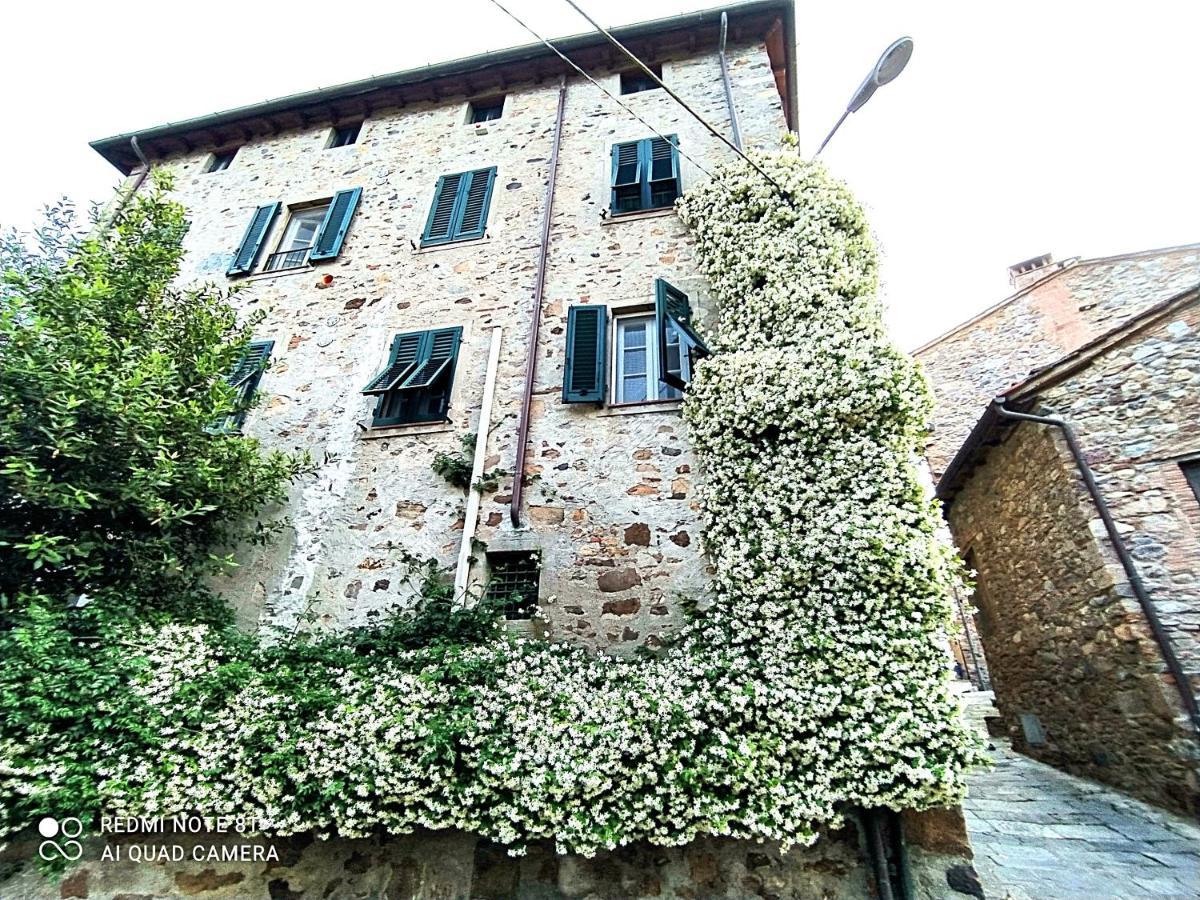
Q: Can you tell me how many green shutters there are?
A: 11